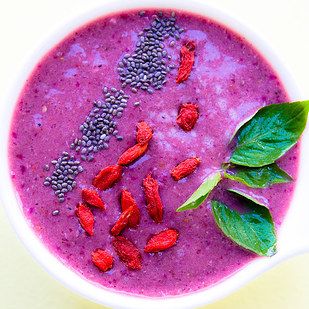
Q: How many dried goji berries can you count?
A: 14